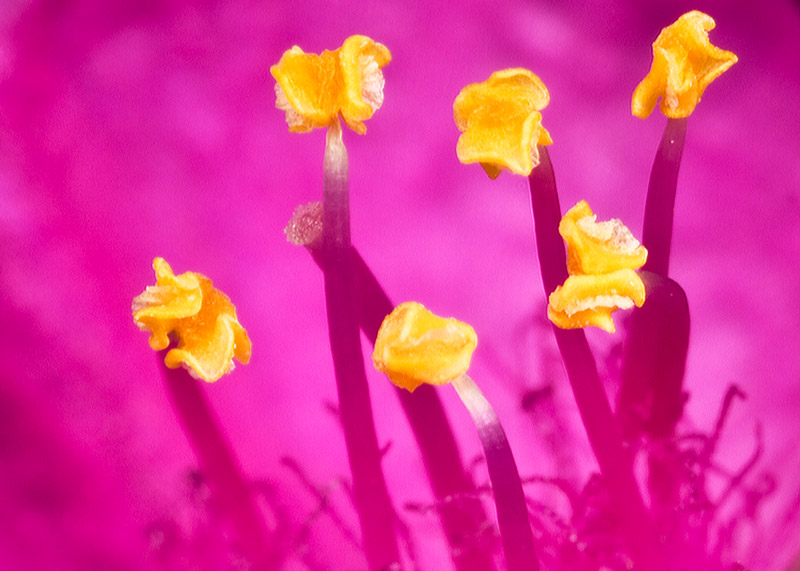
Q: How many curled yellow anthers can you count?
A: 6